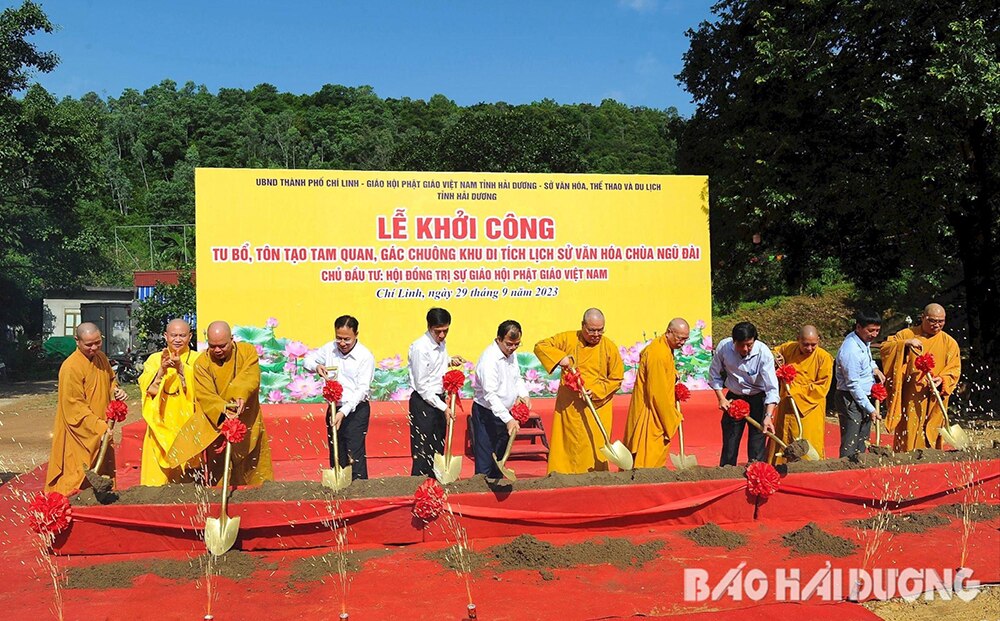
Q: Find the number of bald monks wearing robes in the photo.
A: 7